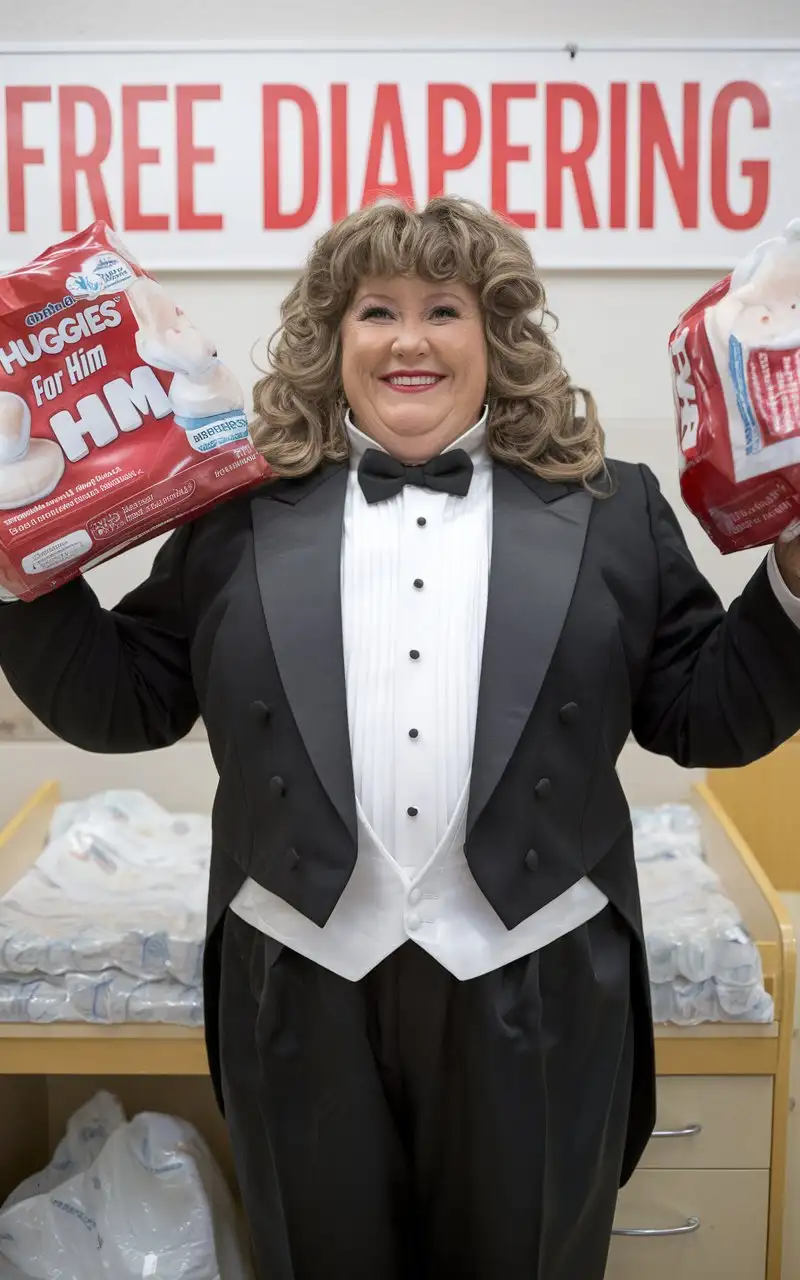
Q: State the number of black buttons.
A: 11